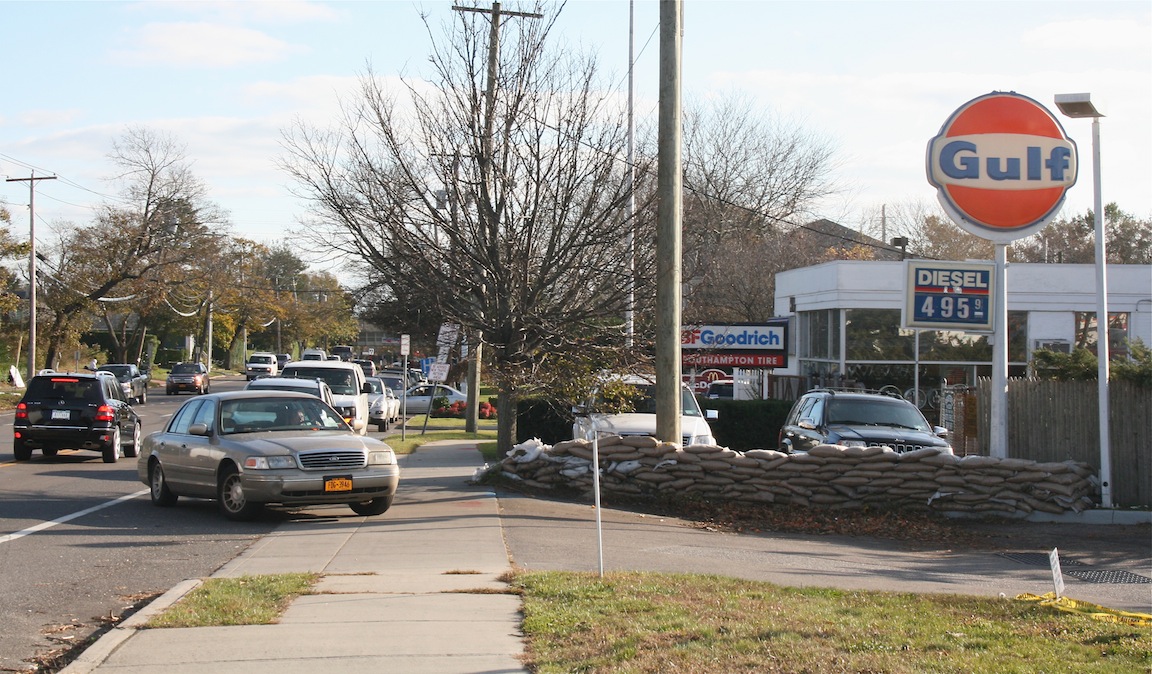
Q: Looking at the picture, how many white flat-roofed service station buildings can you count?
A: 1